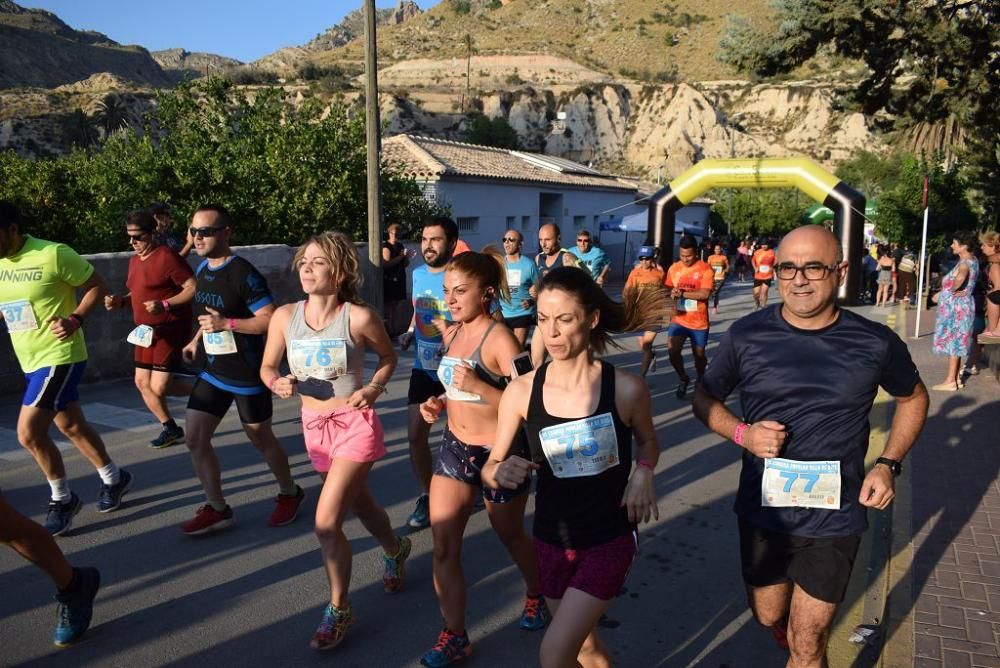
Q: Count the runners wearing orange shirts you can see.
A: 4